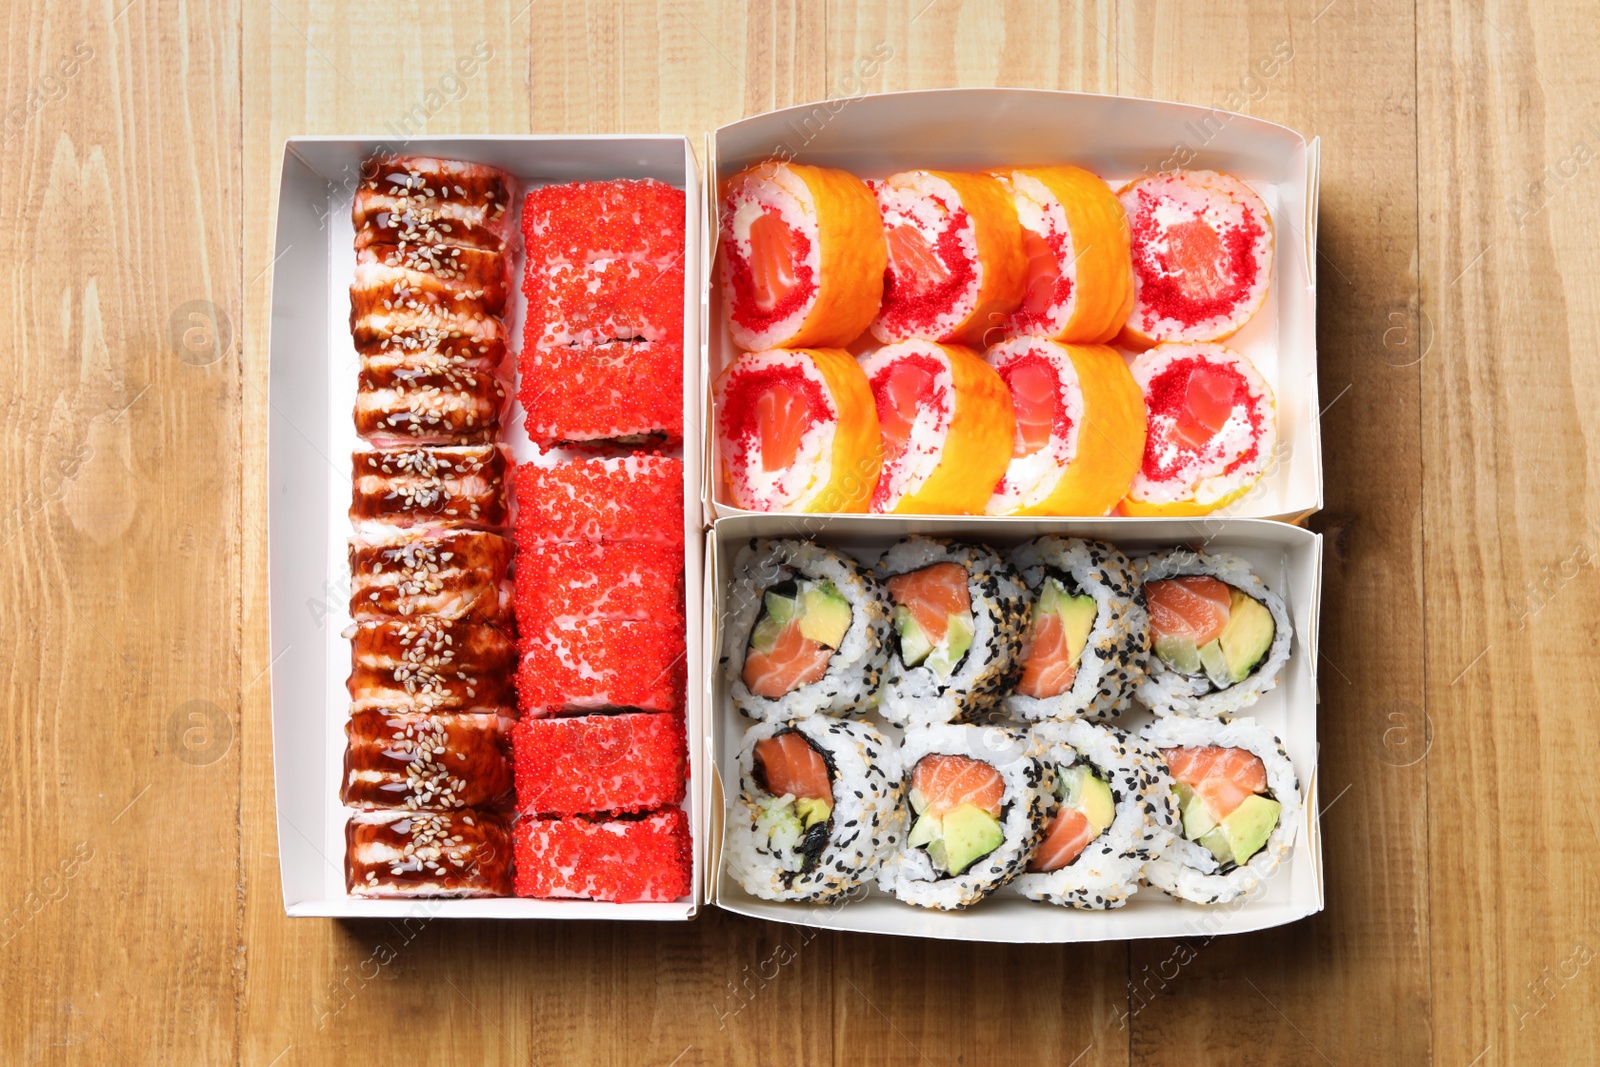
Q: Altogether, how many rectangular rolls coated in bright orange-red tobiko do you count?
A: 8